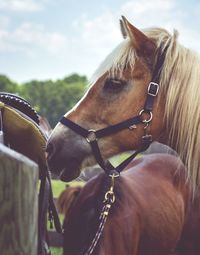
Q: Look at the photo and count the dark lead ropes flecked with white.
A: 1